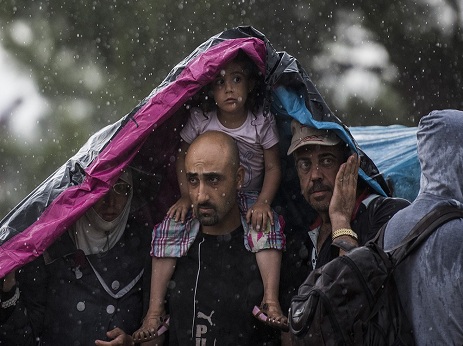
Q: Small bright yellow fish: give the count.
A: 0